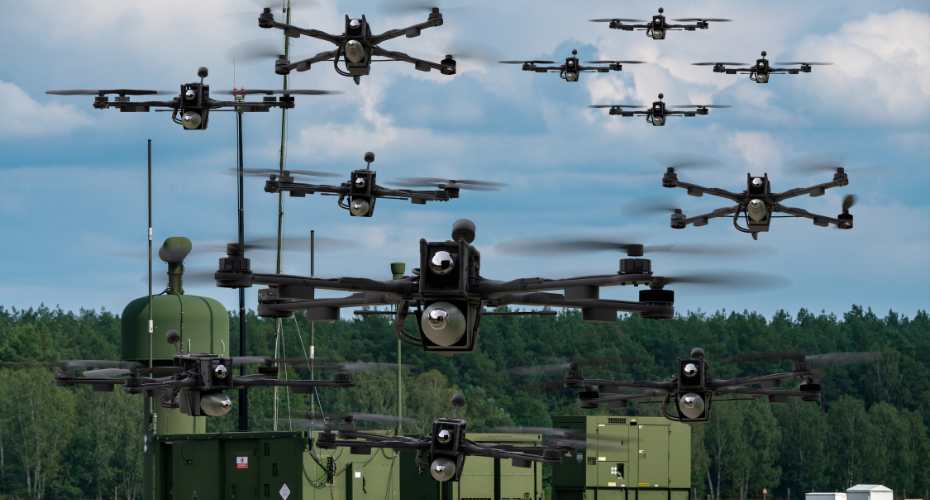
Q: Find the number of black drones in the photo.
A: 12